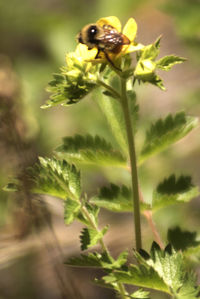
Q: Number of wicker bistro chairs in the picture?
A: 0